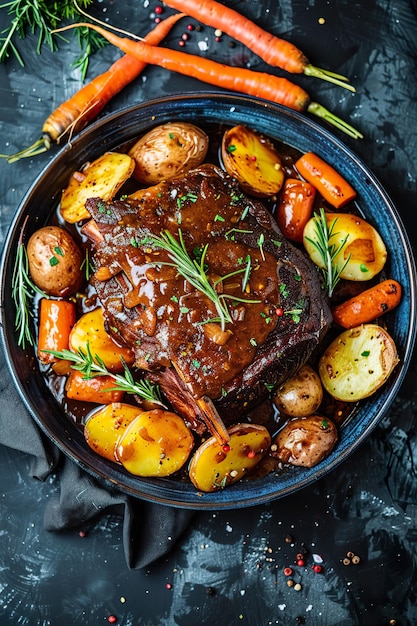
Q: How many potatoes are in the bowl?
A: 12